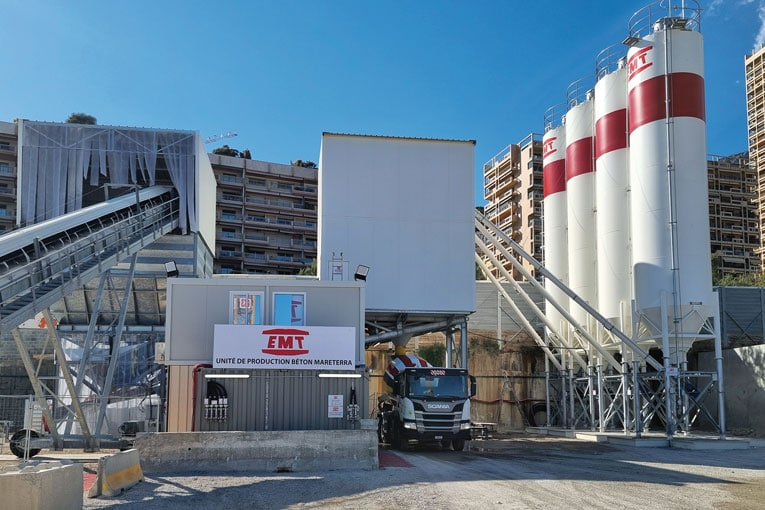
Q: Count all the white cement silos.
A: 4